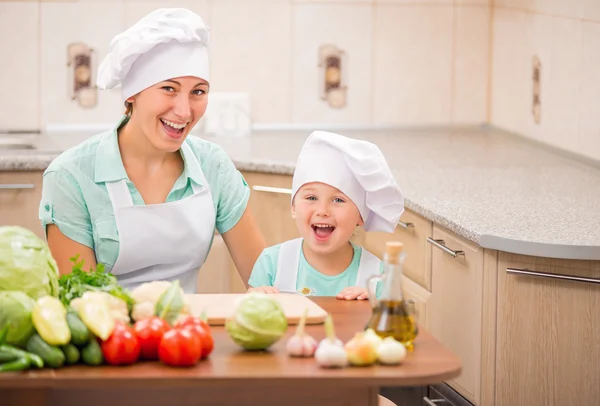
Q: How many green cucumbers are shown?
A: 4